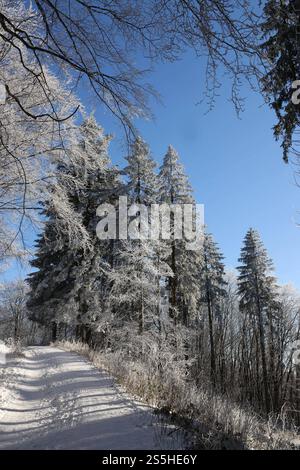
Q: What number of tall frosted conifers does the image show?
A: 5